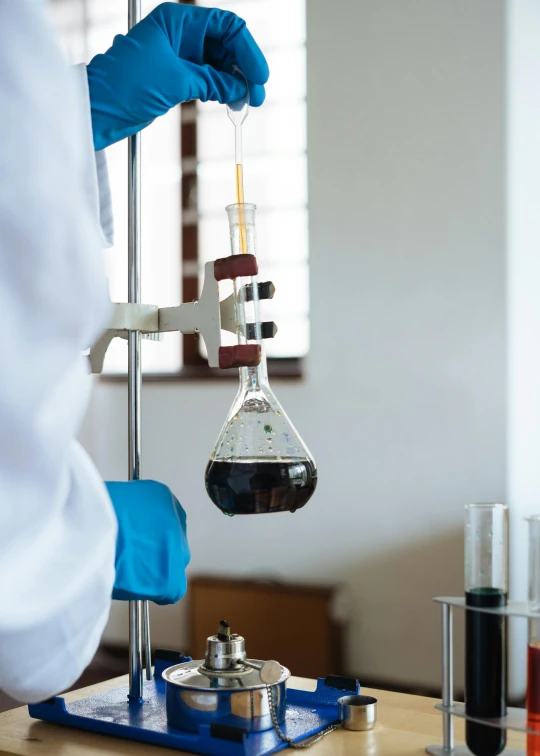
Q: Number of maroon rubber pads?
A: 2